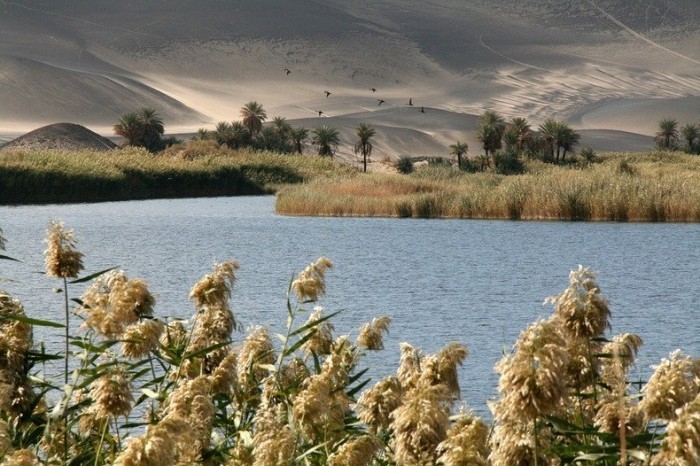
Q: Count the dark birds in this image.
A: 7